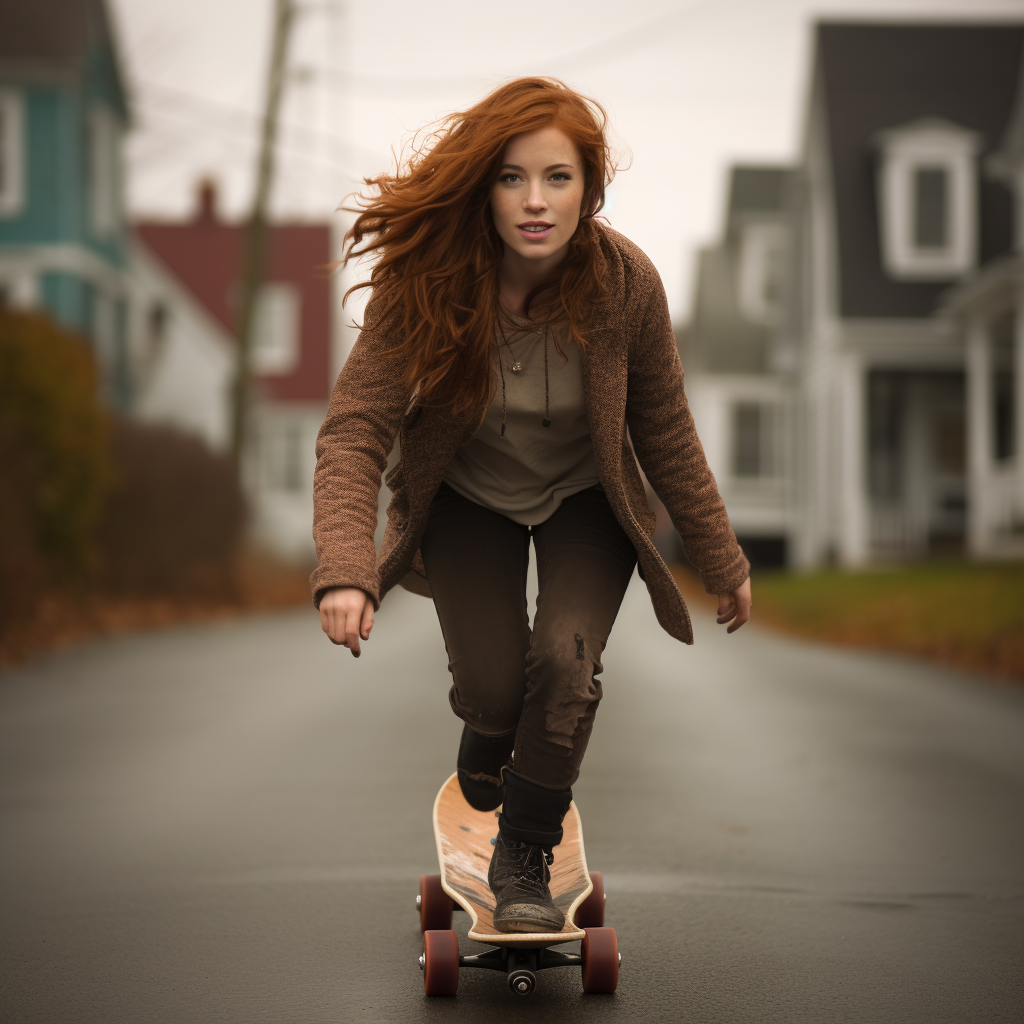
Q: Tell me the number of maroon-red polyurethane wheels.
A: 4